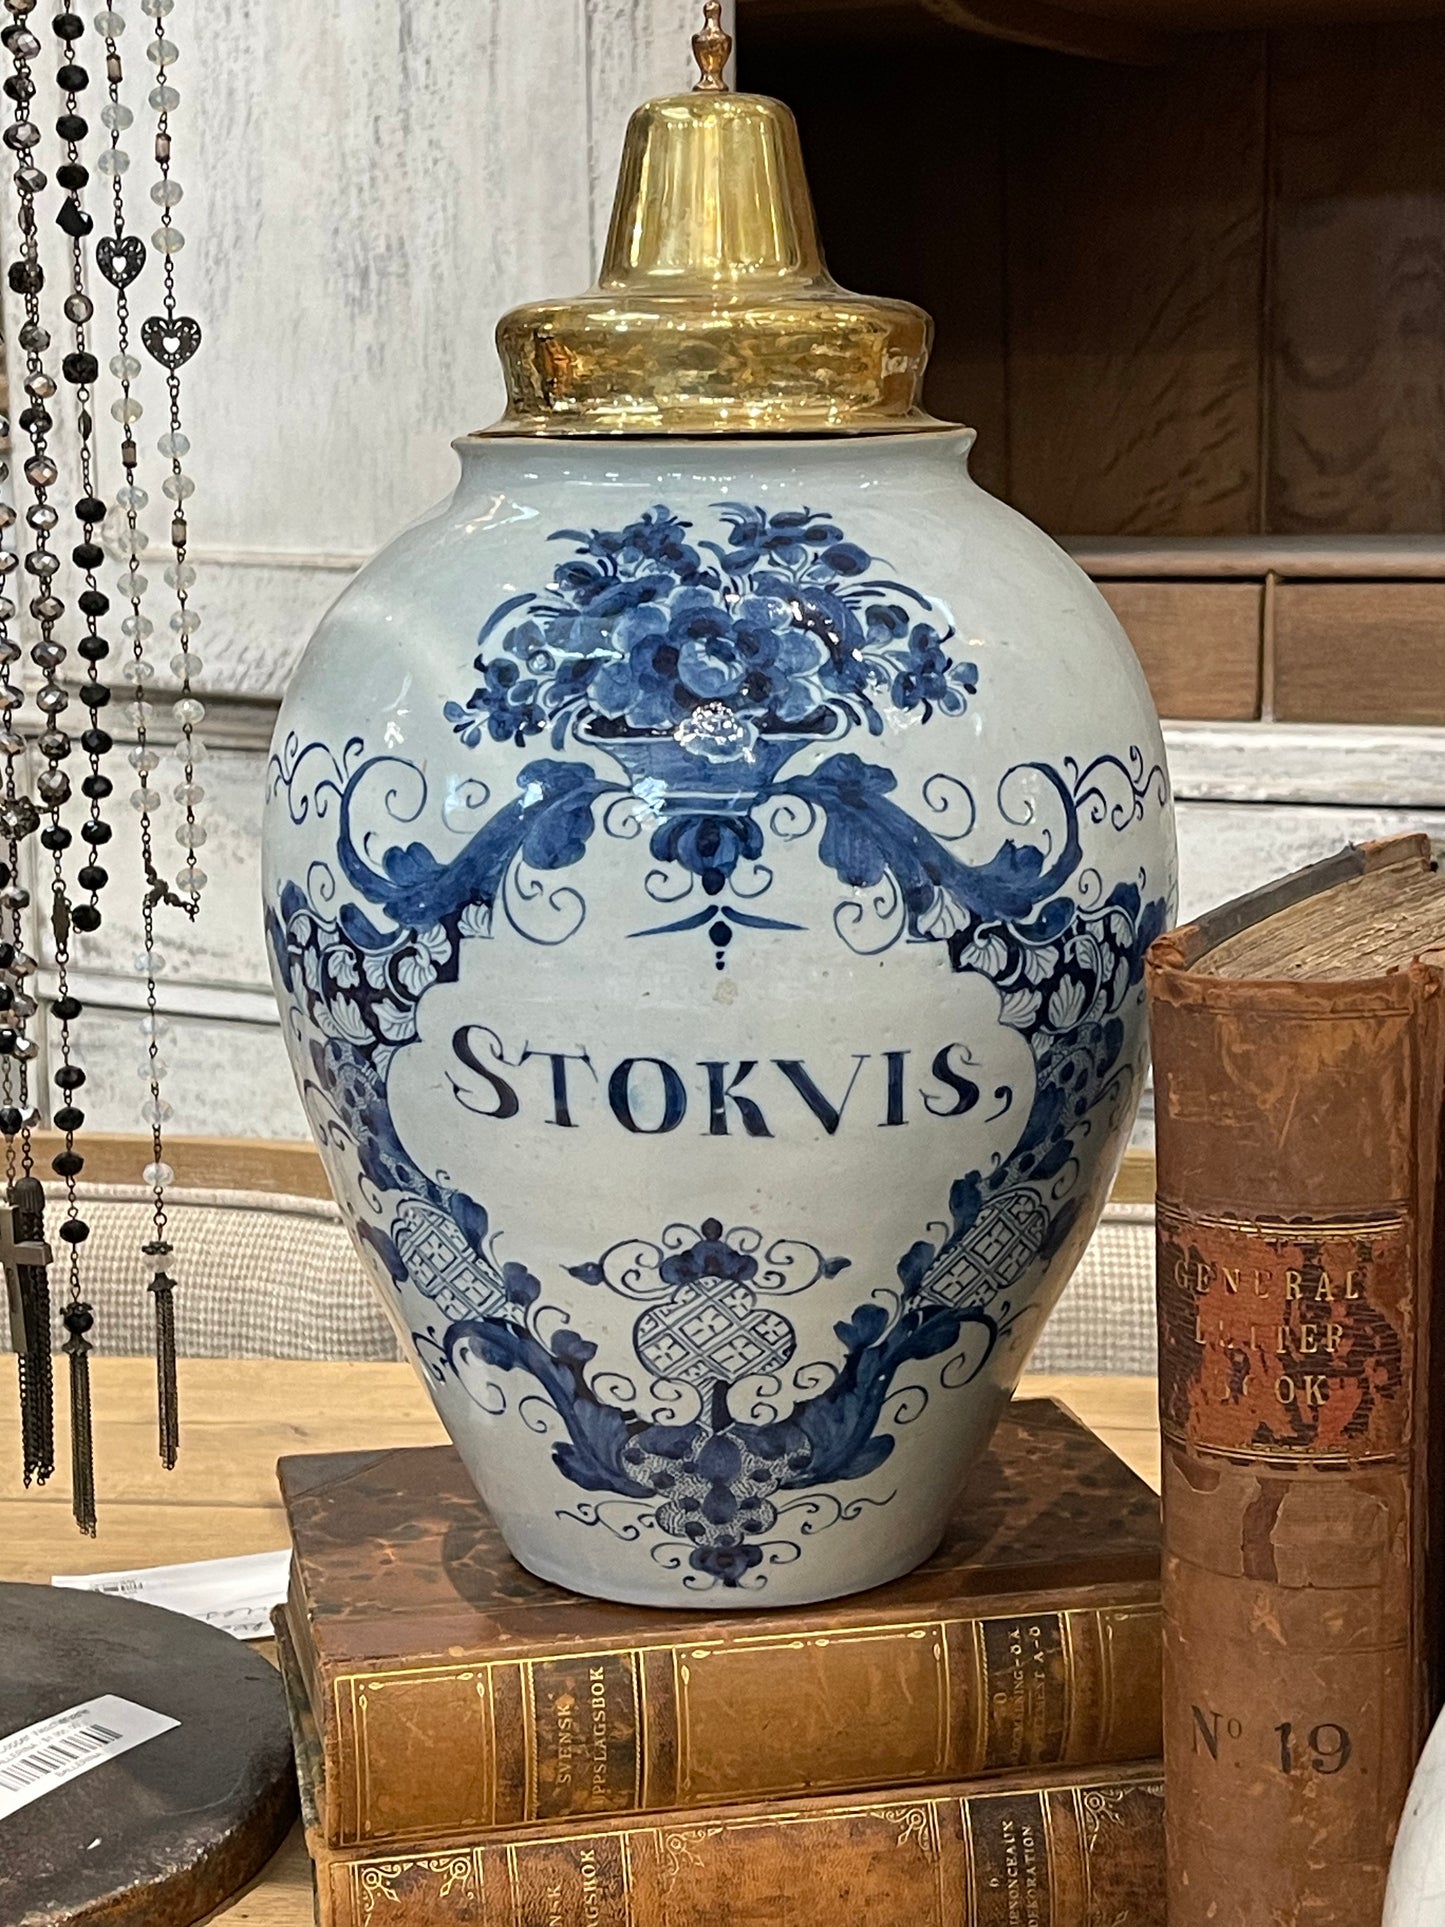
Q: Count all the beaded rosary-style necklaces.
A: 4